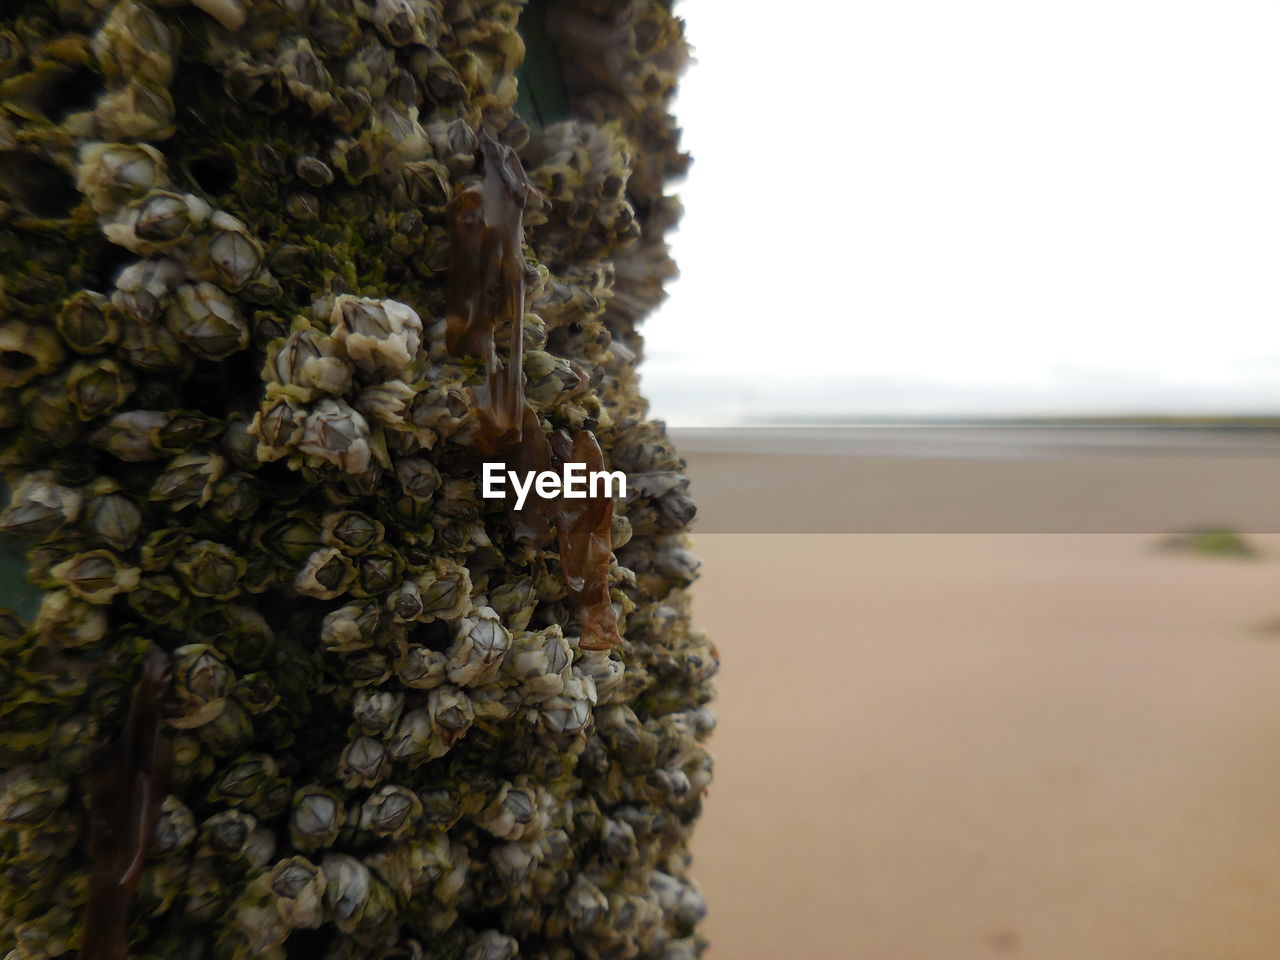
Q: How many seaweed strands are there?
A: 3